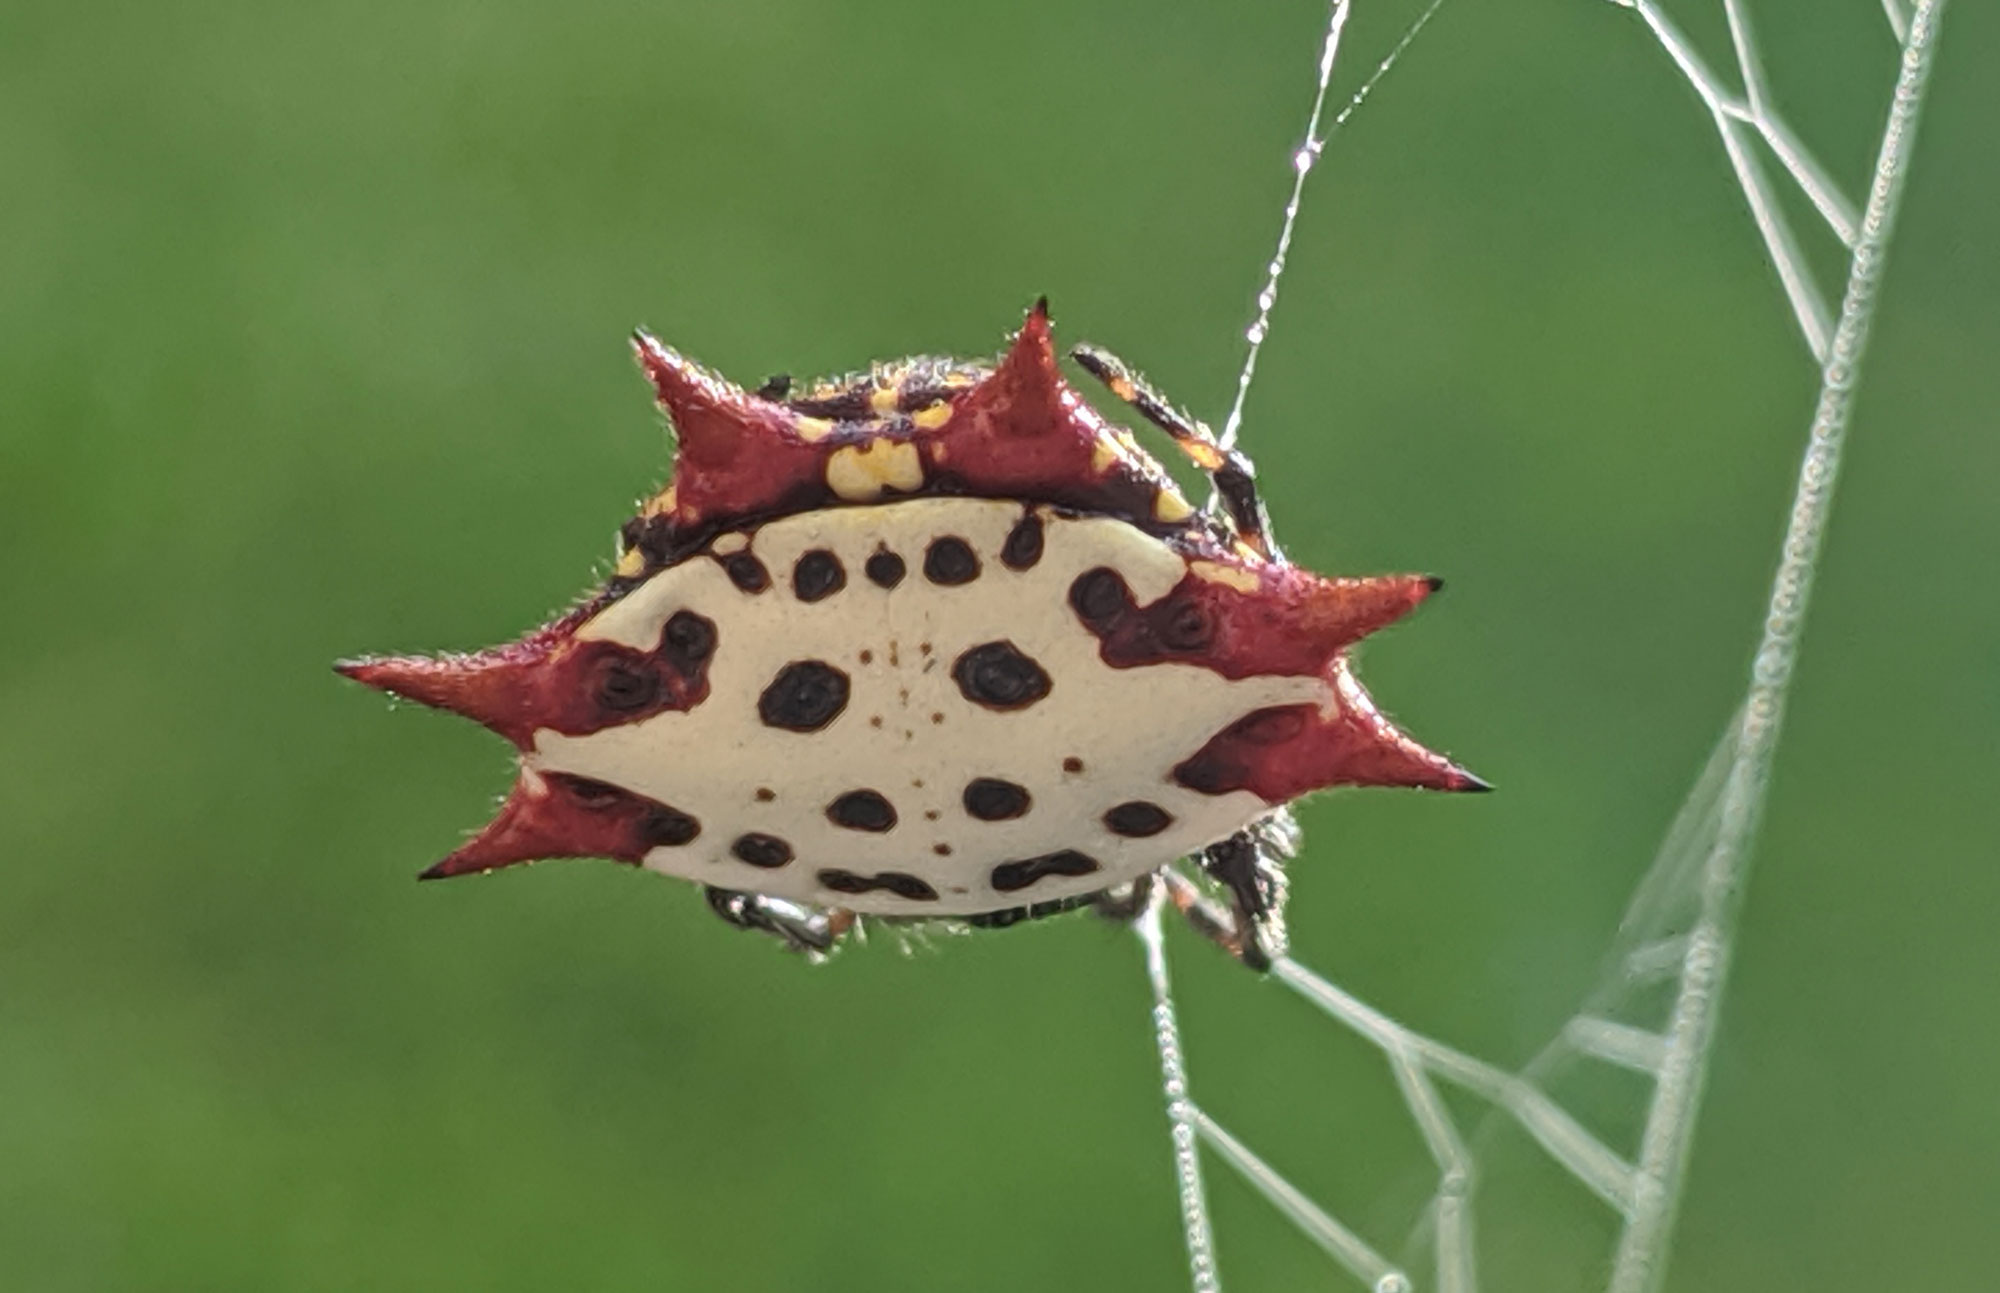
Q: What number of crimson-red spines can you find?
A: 6